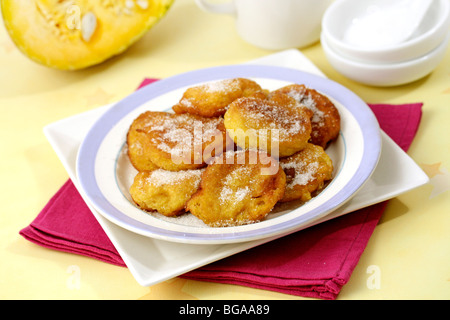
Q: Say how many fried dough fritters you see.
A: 7